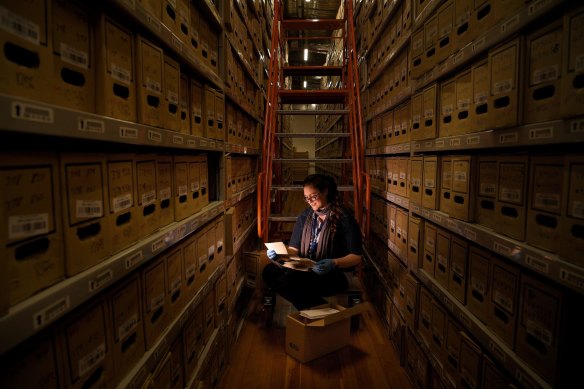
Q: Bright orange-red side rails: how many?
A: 2